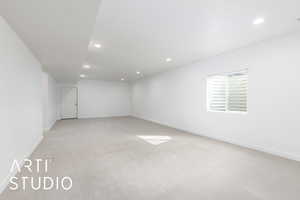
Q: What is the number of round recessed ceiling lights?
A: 7